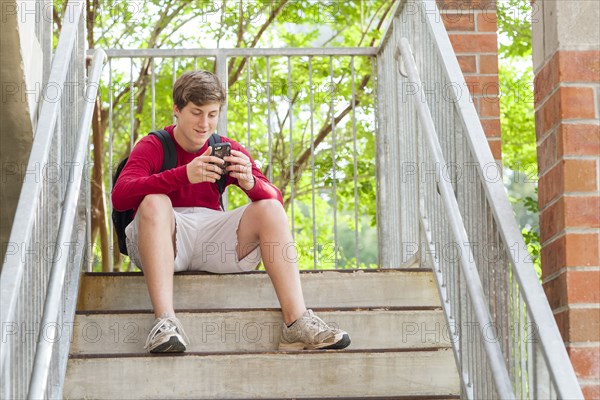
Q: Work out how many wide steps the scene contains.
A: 3